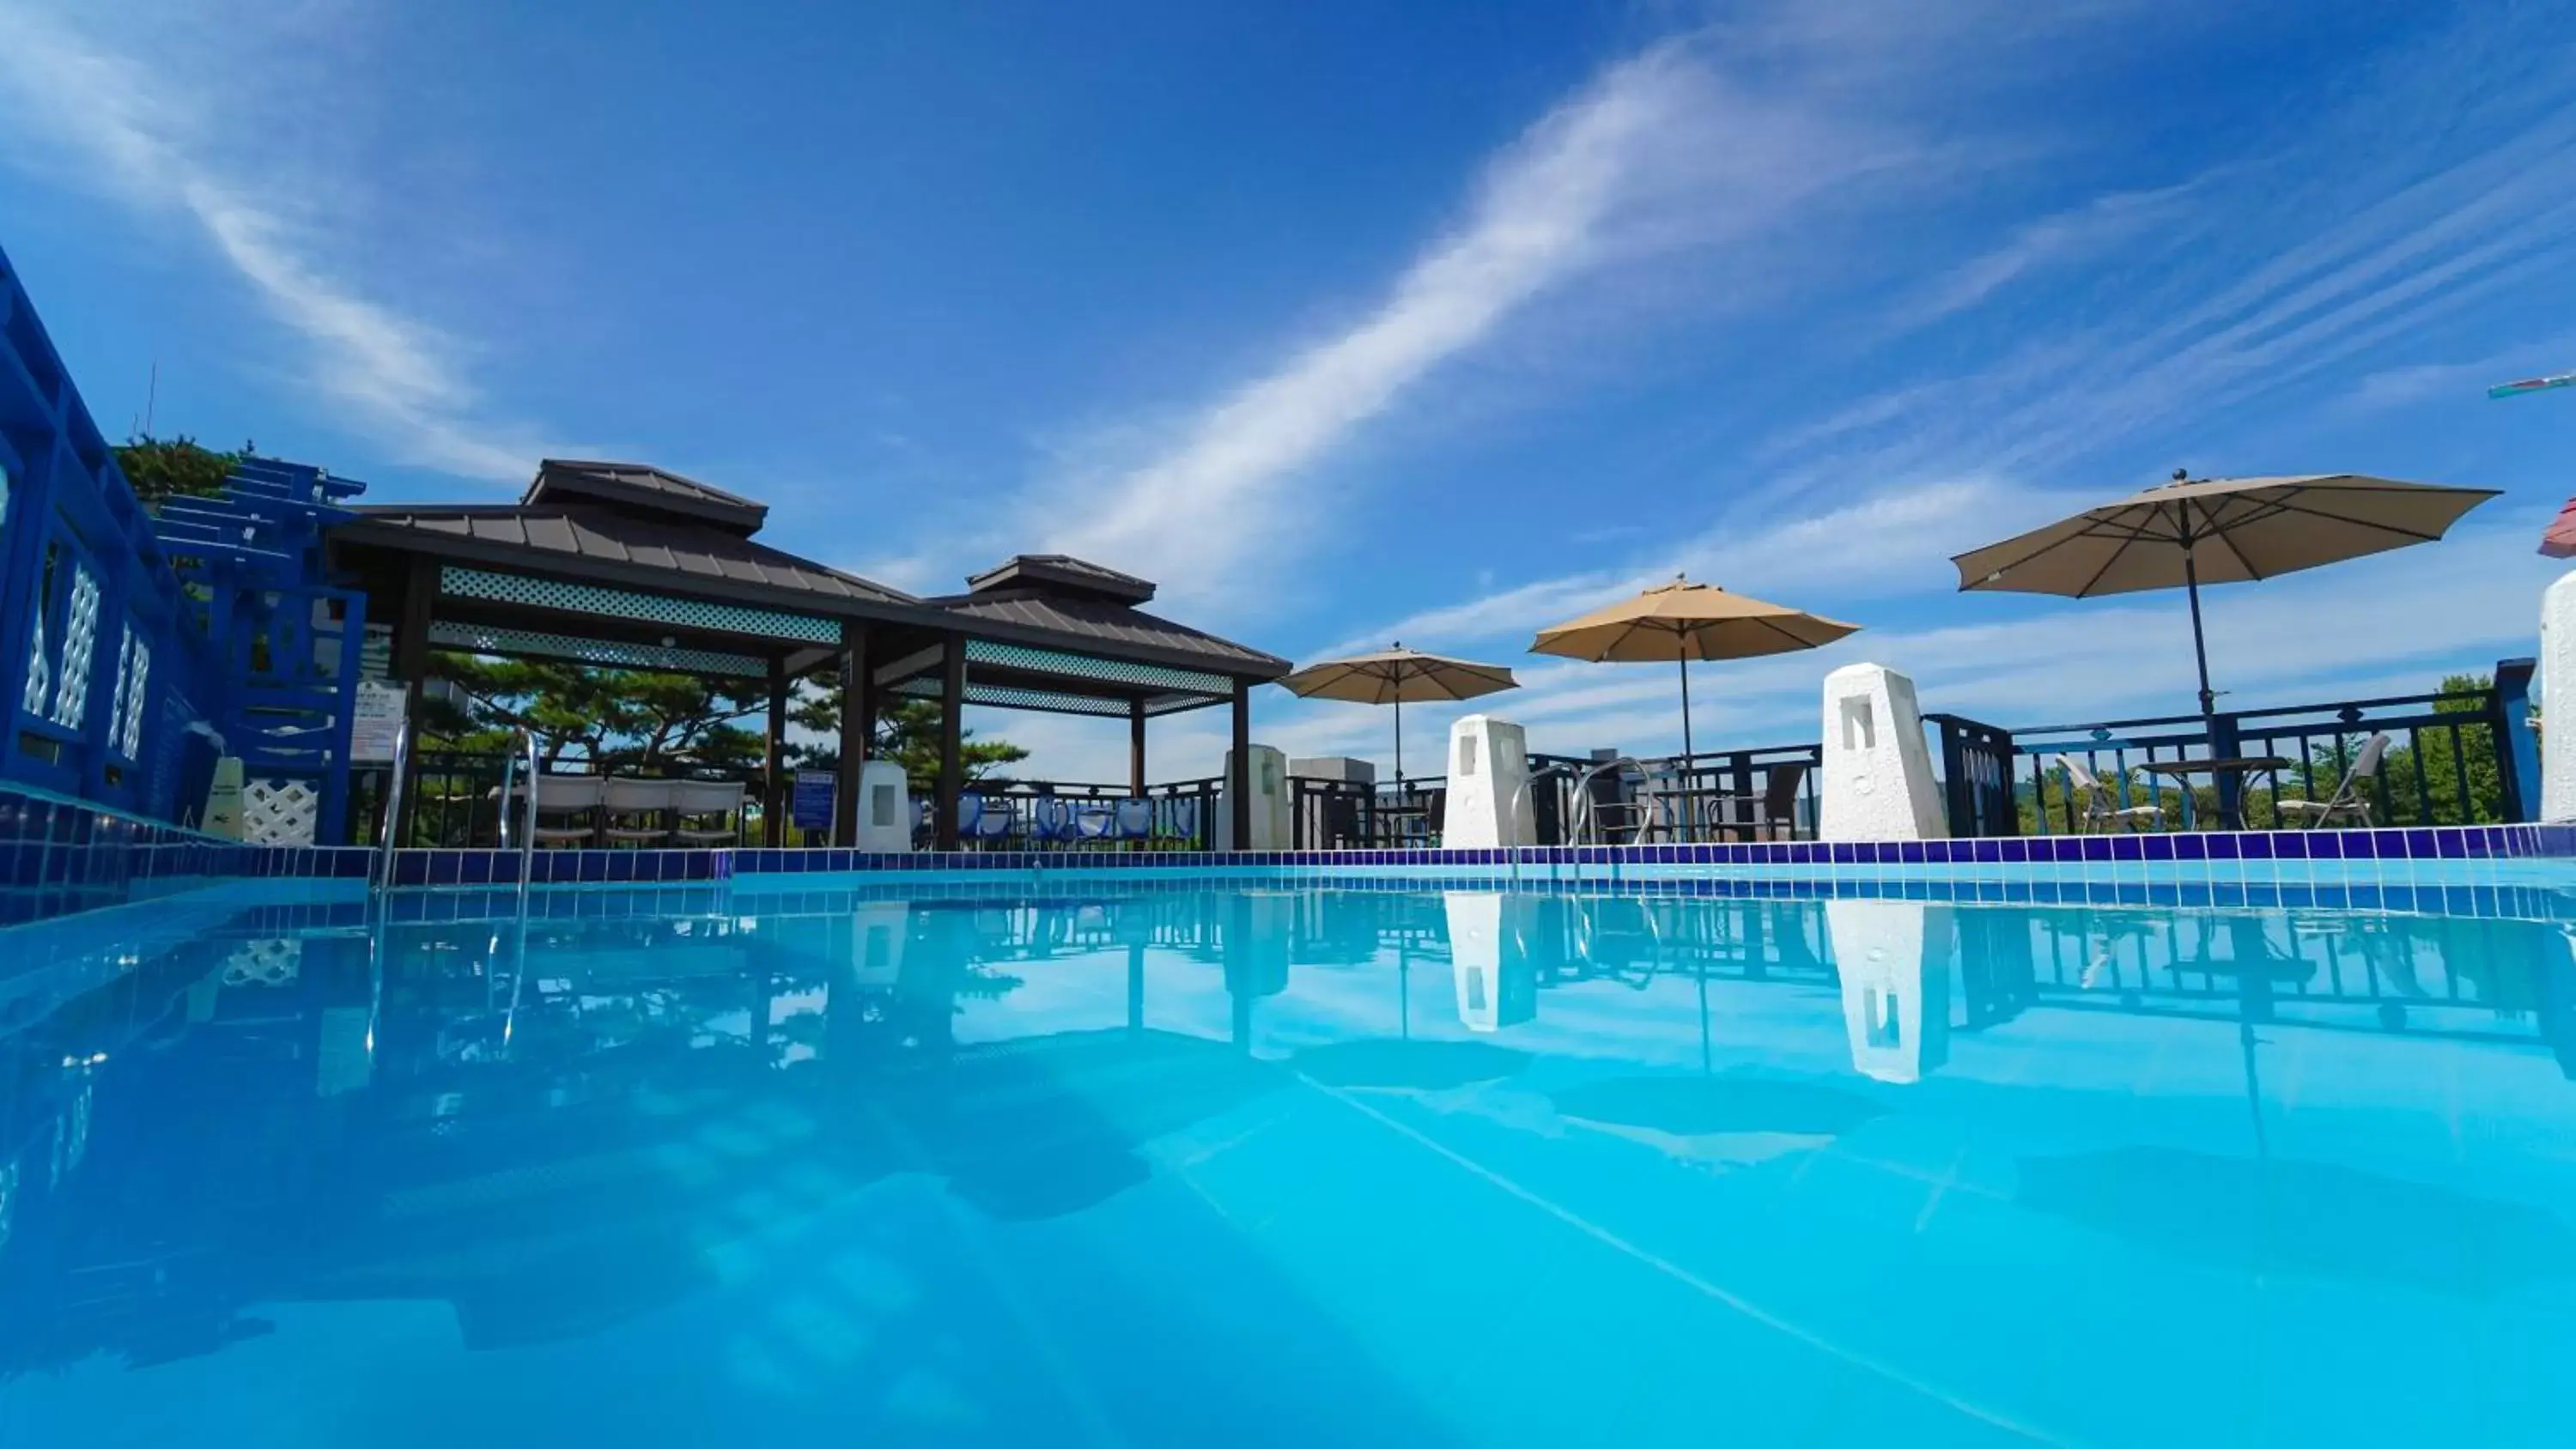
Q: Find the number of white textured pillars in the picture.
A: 5